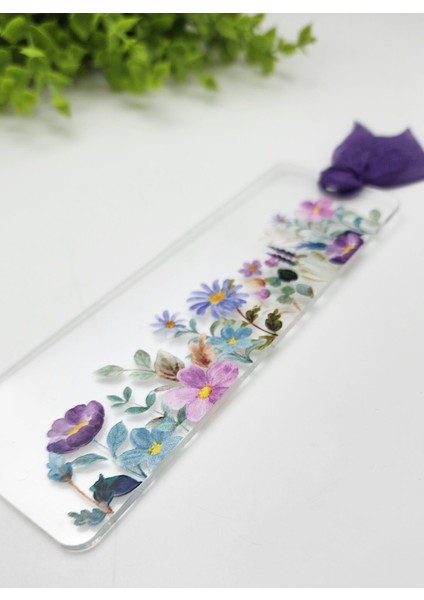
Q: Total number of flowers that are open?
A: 10